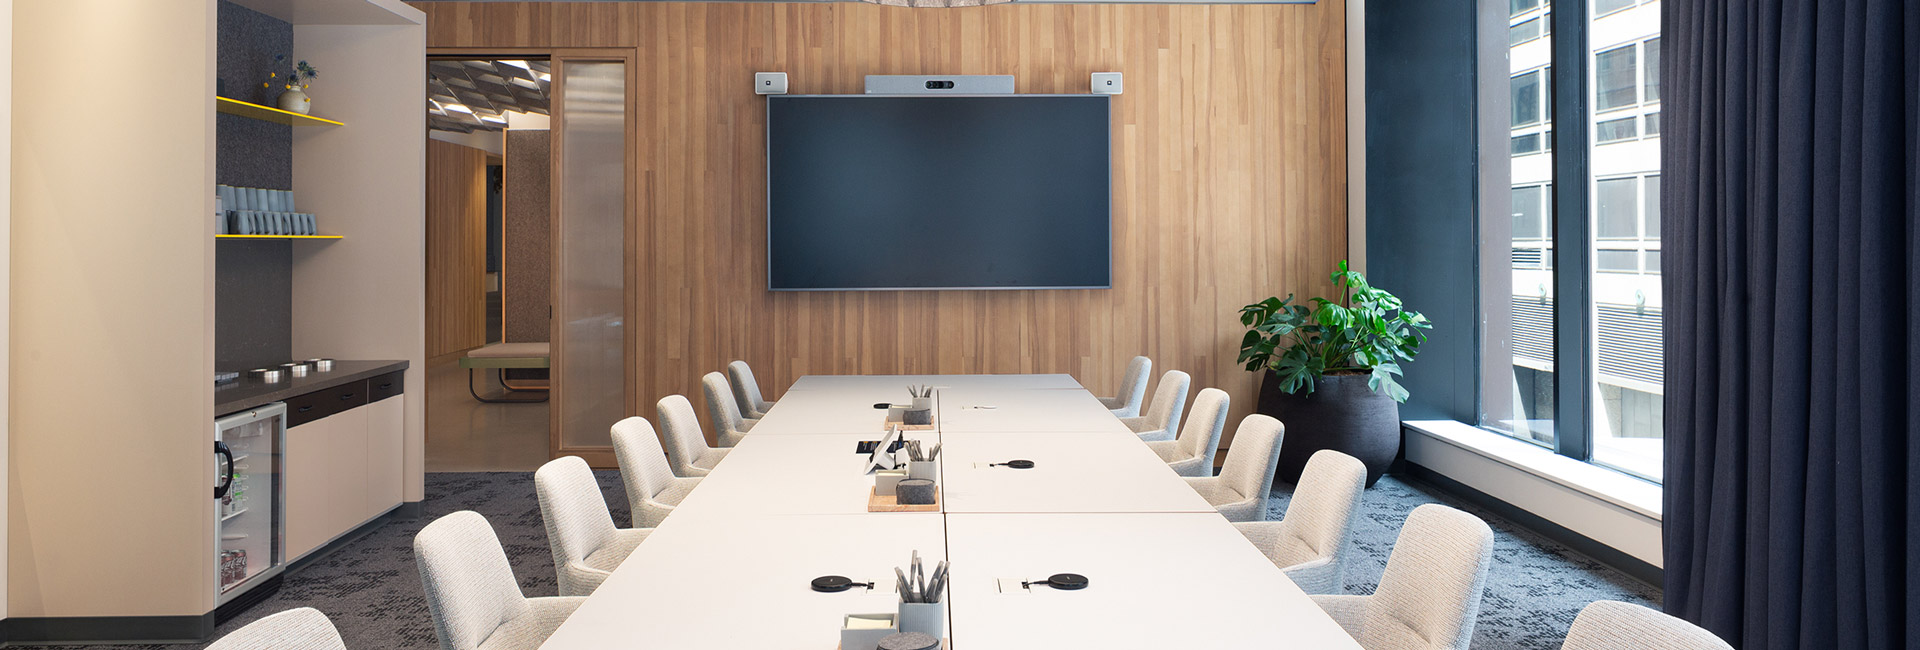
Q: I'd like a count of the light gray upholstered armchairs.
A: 14